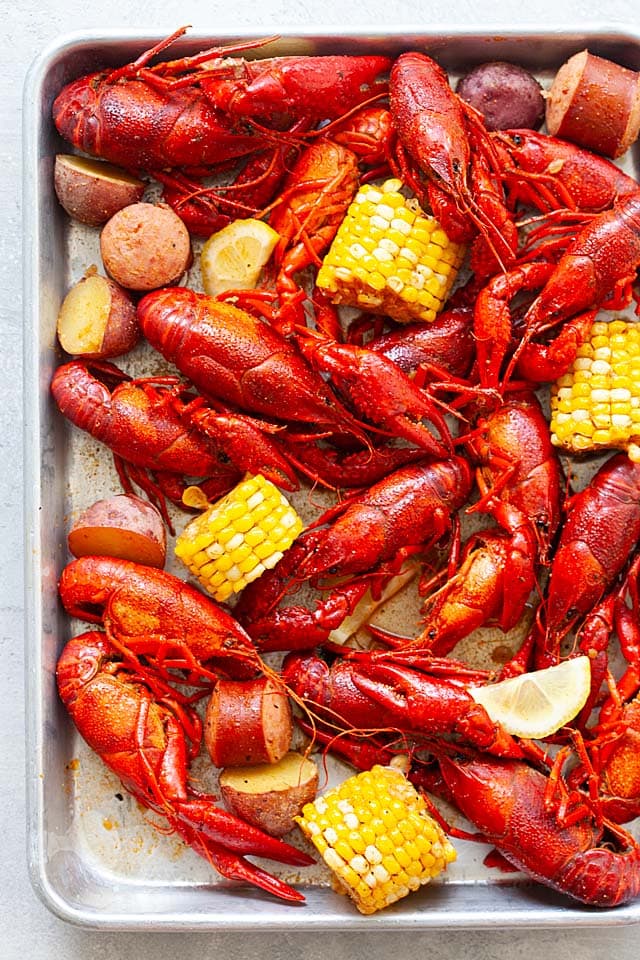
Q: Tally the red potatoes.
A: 5